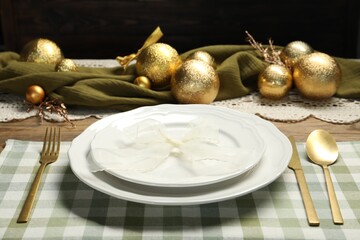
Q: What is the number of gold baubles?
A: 10